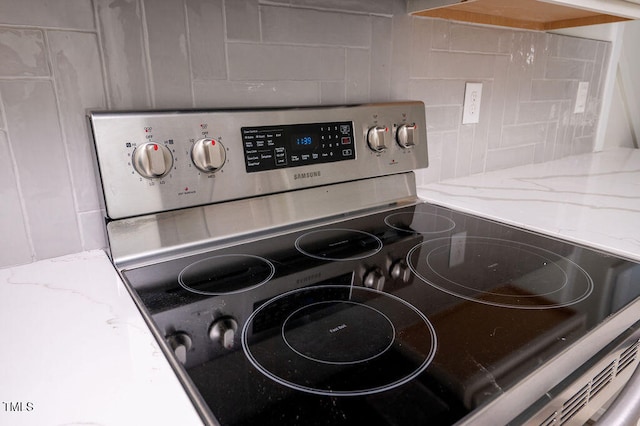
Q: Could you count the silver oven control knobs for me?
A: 4